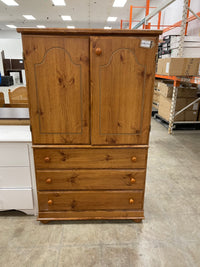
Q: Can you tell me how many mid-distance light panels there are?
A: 3